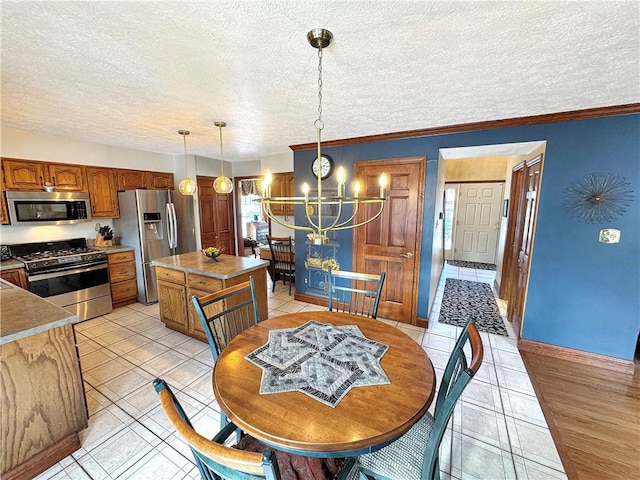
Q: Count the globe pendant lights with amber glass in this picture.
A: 2